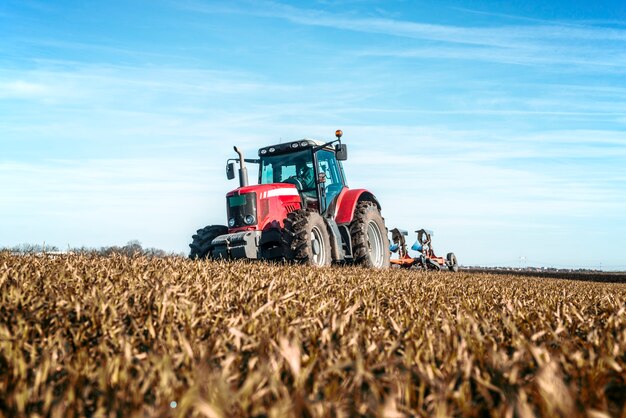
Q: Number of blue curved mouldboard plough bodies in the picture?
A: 2